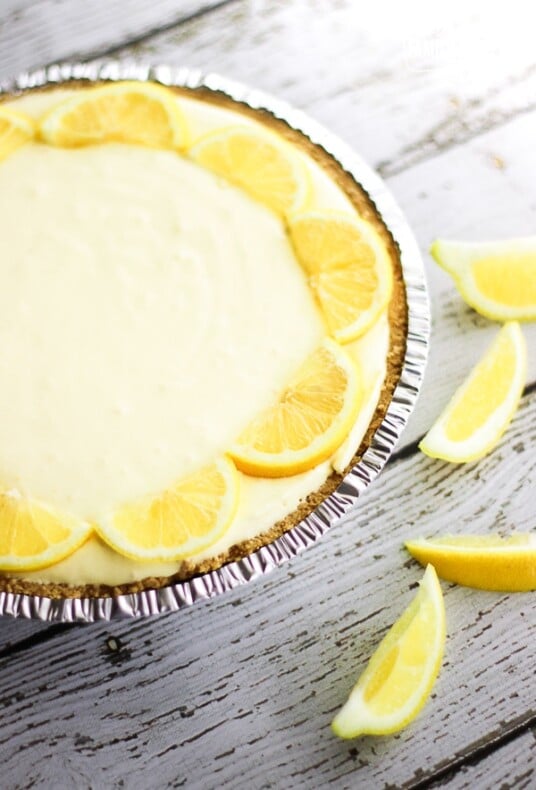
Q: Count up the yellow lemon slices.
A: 11